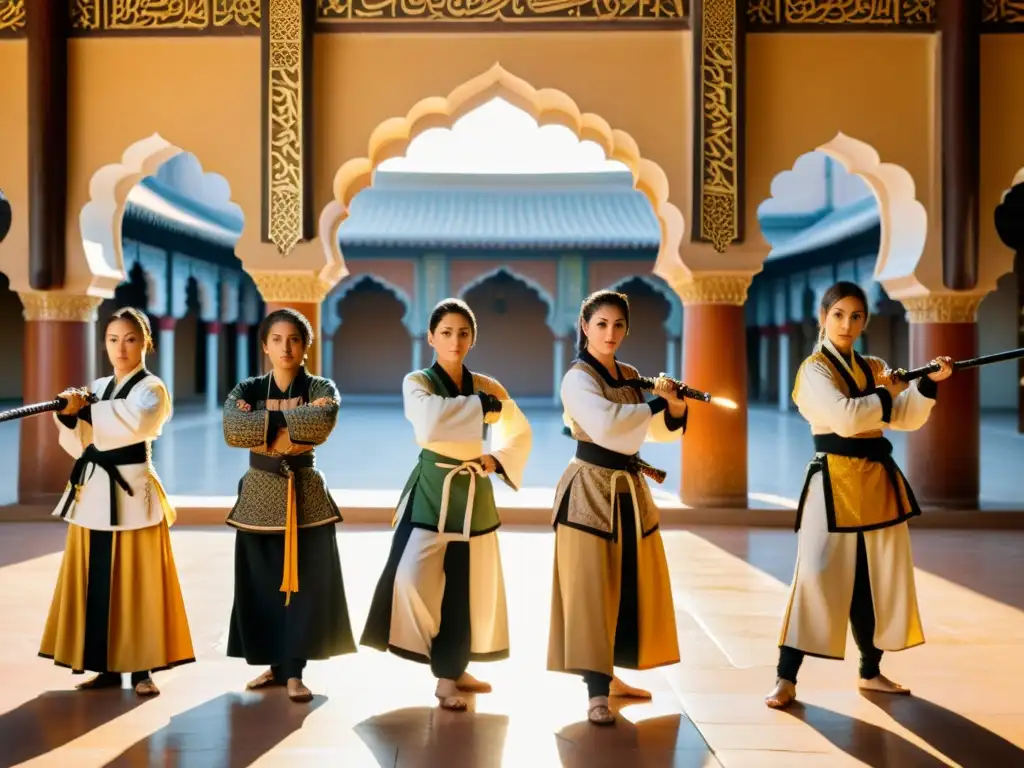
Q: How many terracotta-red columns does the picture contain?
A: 4